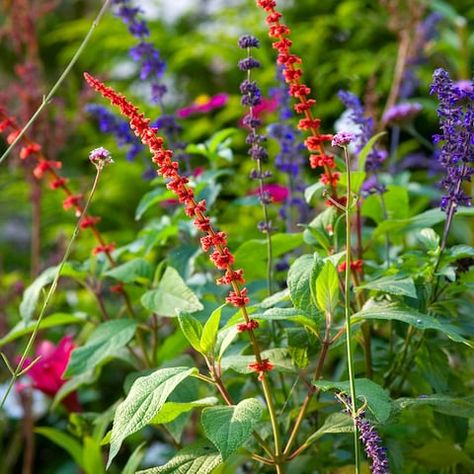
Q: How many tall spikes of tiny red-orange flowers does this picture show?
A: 3